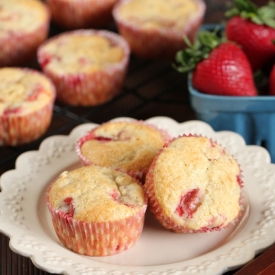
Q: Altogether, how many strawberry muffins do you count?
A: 8